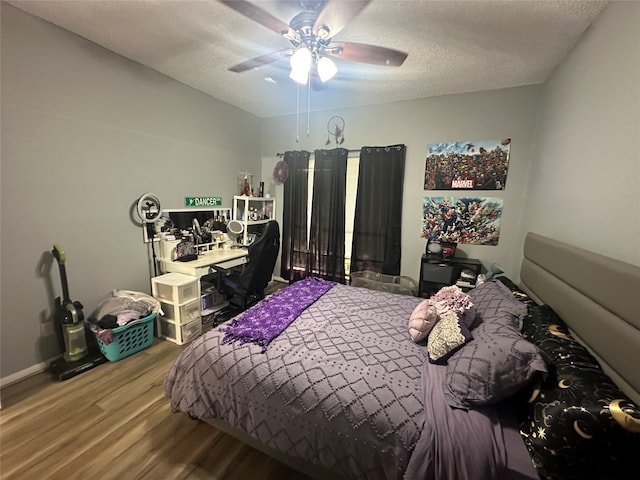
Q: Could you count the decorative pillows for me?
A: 3